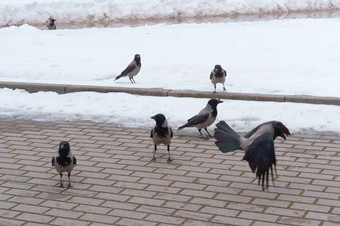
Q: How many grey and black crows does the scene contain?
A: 7